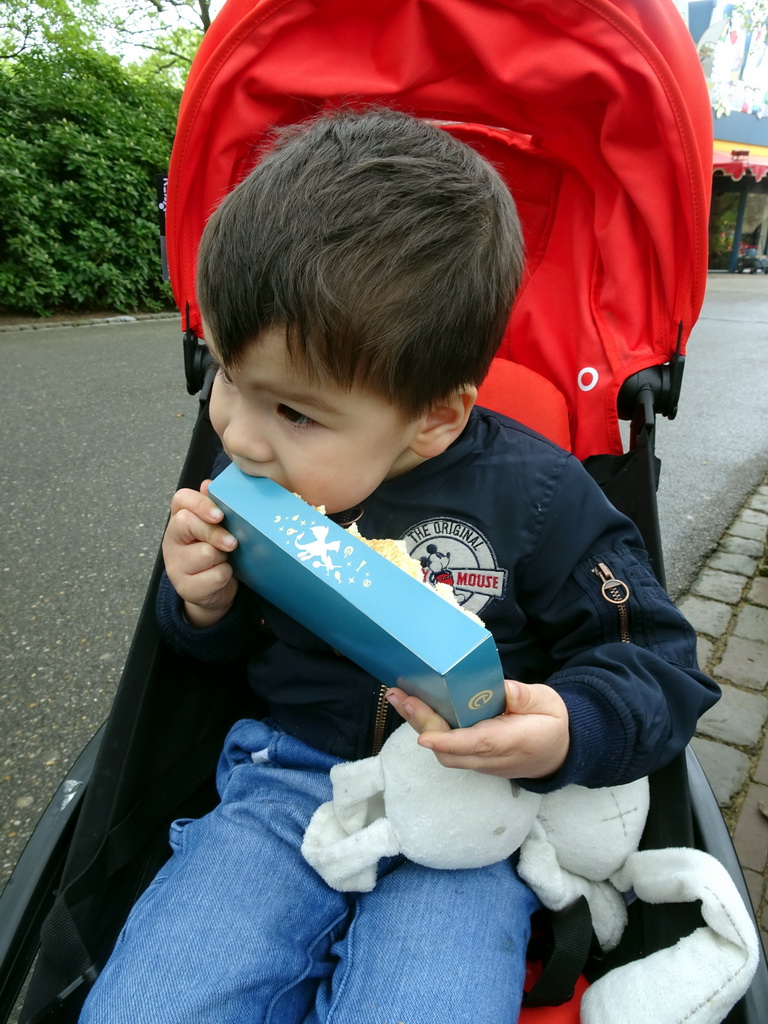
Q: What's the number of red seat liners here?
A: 1